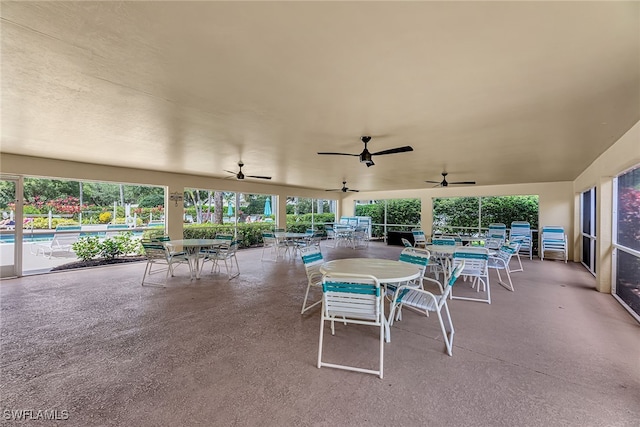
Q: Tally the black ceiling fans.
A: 4